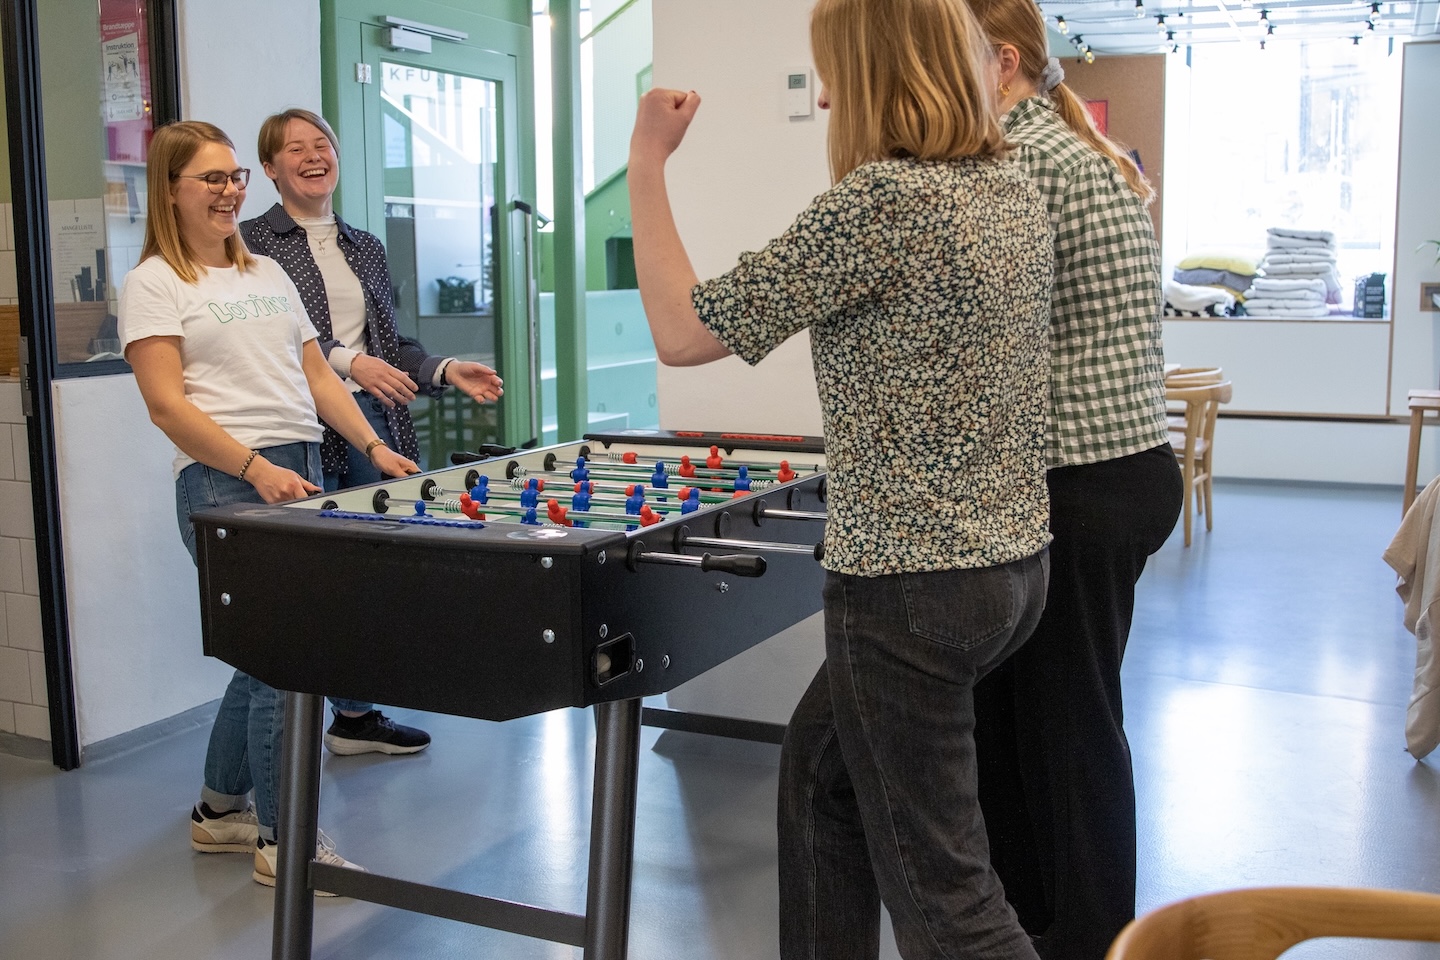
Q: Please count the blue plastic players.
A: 10